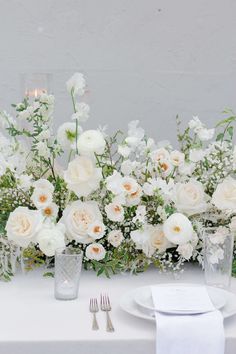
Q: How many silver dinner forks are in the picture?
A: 2